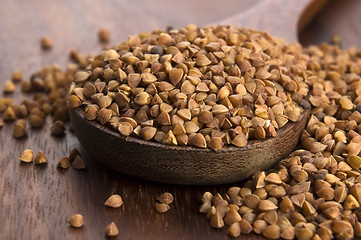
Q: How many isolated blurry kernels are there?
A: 2